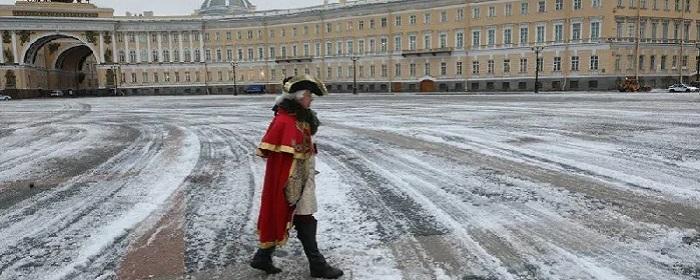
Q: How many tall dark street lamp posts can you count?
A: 4